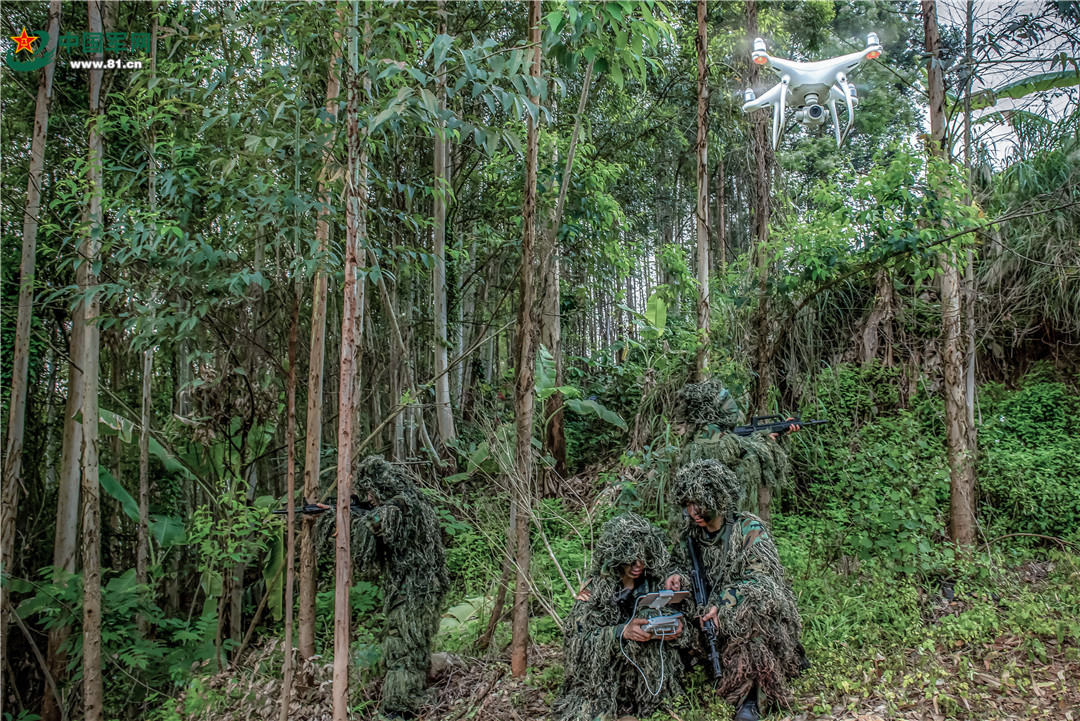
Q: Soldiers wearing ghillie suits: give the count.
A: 4